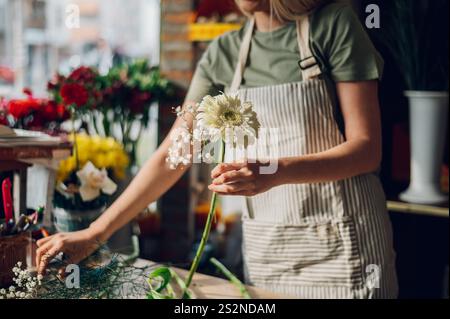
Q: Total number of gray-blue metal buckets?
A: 1